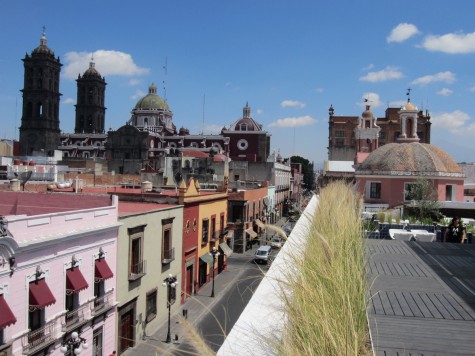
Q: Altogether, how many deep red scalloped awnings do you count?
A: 4